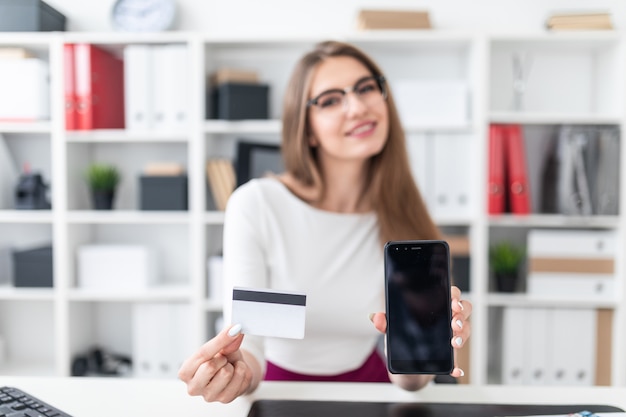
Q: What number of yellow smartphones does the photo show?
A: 0